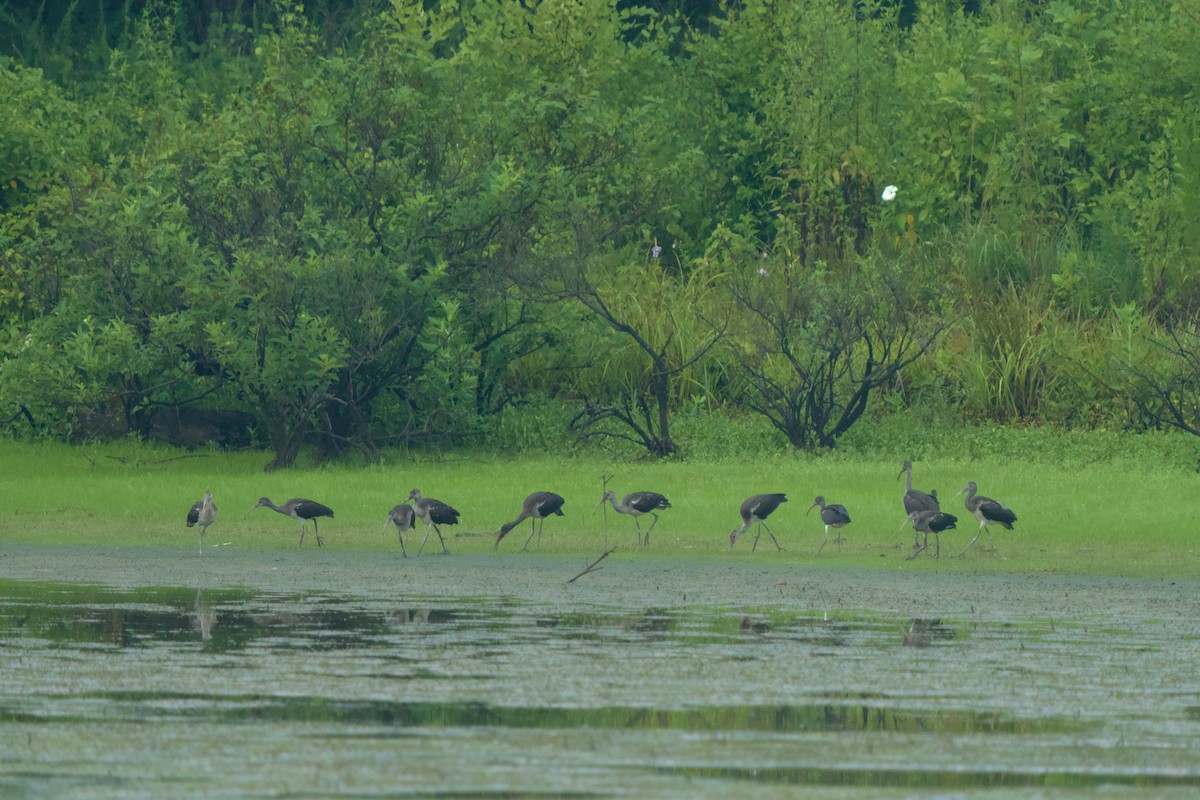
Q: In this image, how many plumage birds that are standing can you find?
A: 11